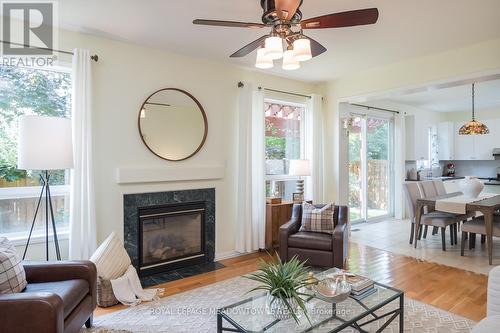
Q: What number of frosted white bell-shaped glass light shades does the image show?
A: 4